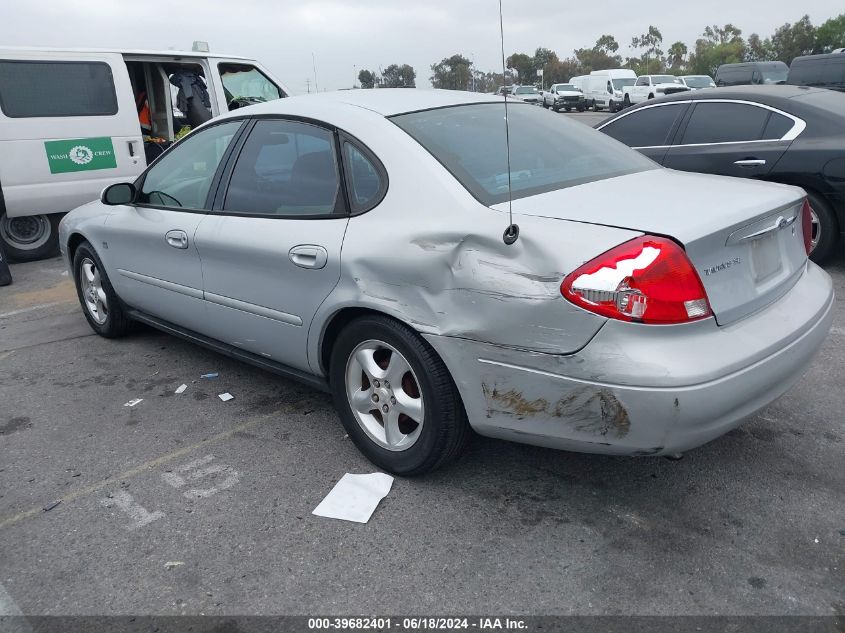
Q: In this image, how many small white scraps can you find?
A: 3